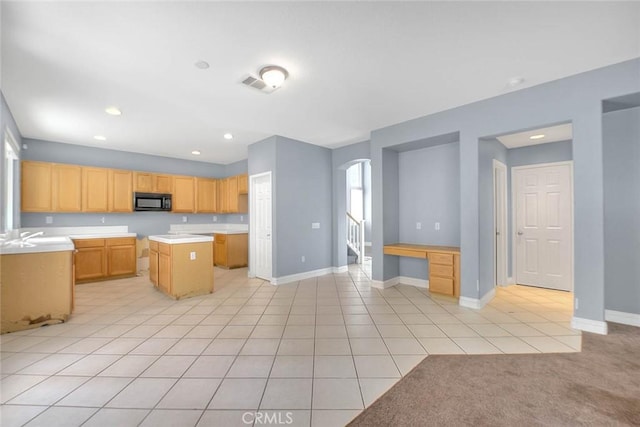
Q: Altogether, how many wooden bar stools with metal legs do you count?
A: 0